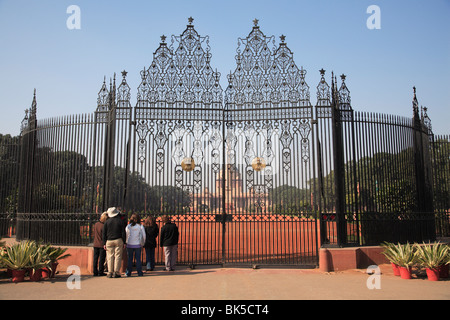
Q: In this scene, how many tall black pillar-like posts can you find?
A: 4